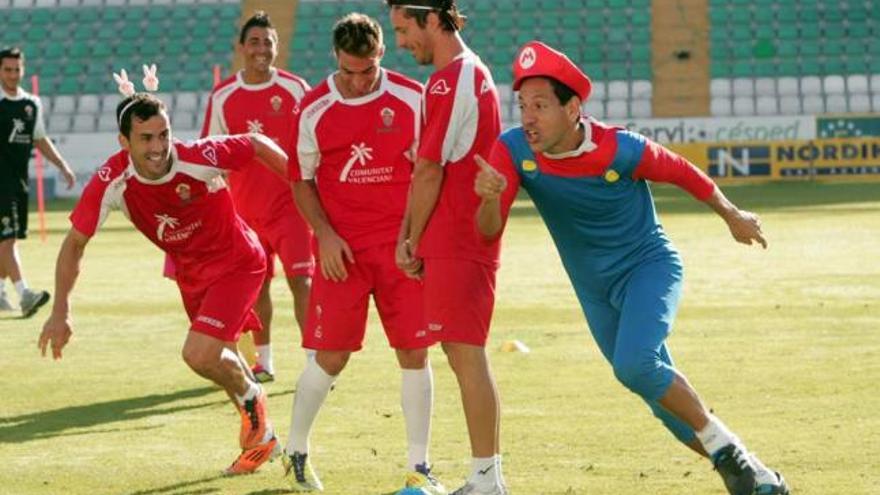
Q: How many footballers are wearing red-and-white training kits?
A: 4